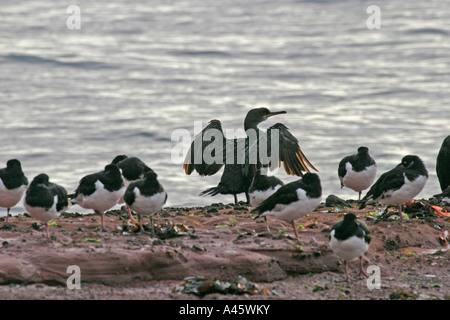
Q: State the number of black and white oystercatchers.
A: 10